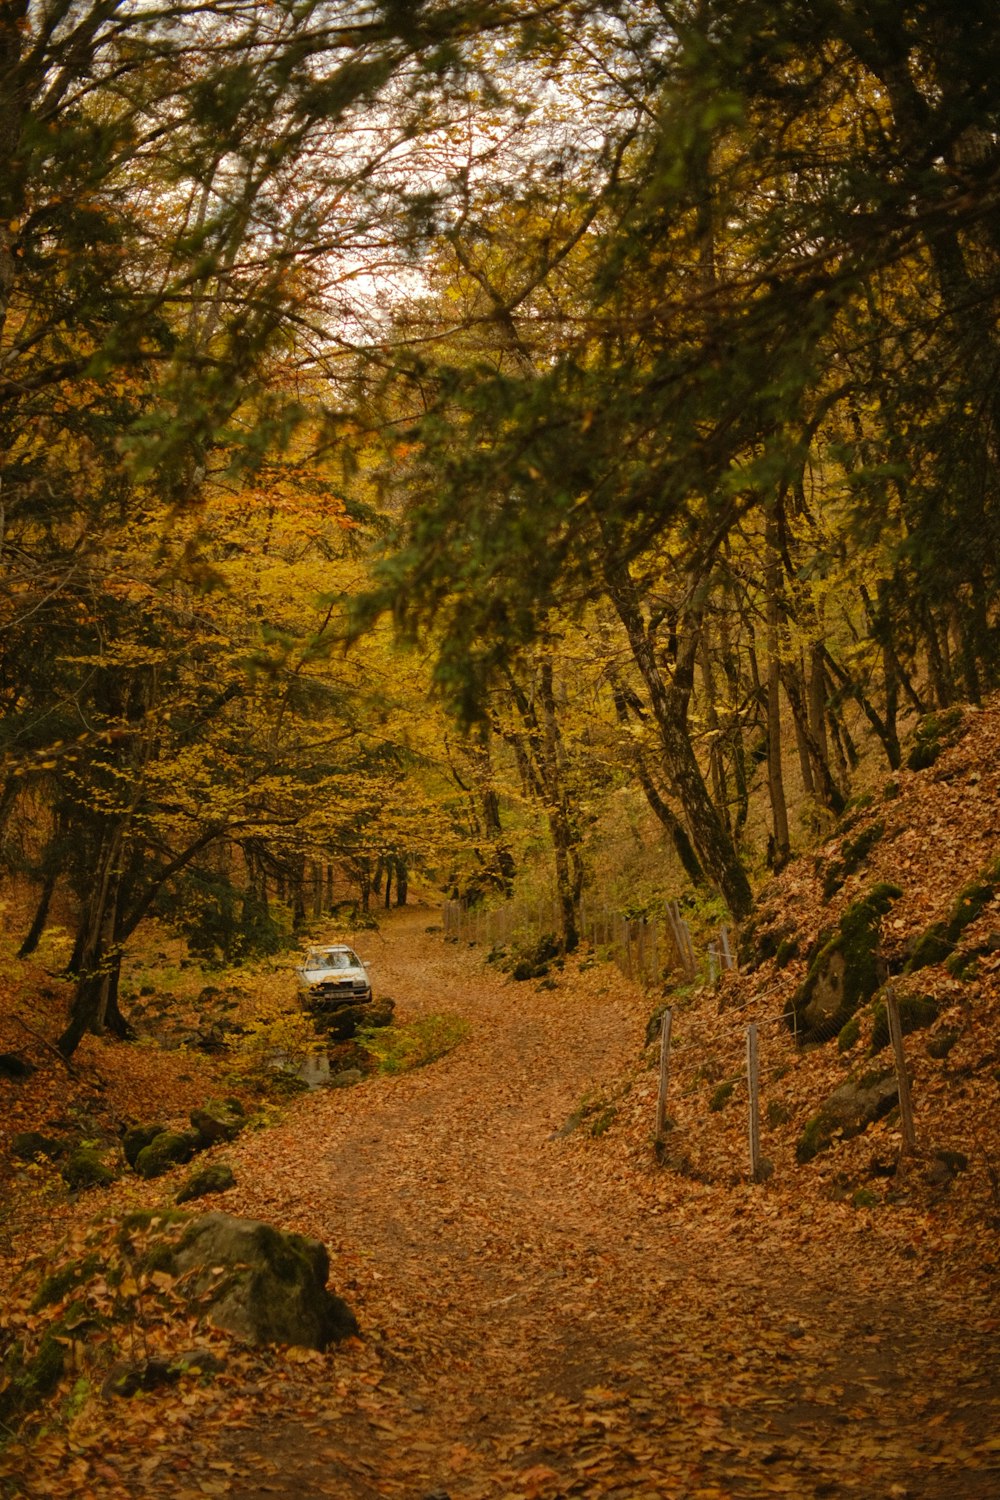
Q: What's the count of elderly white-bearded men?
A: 0